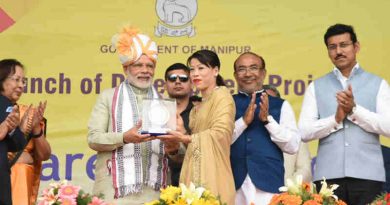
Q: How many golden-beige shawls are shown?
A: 1